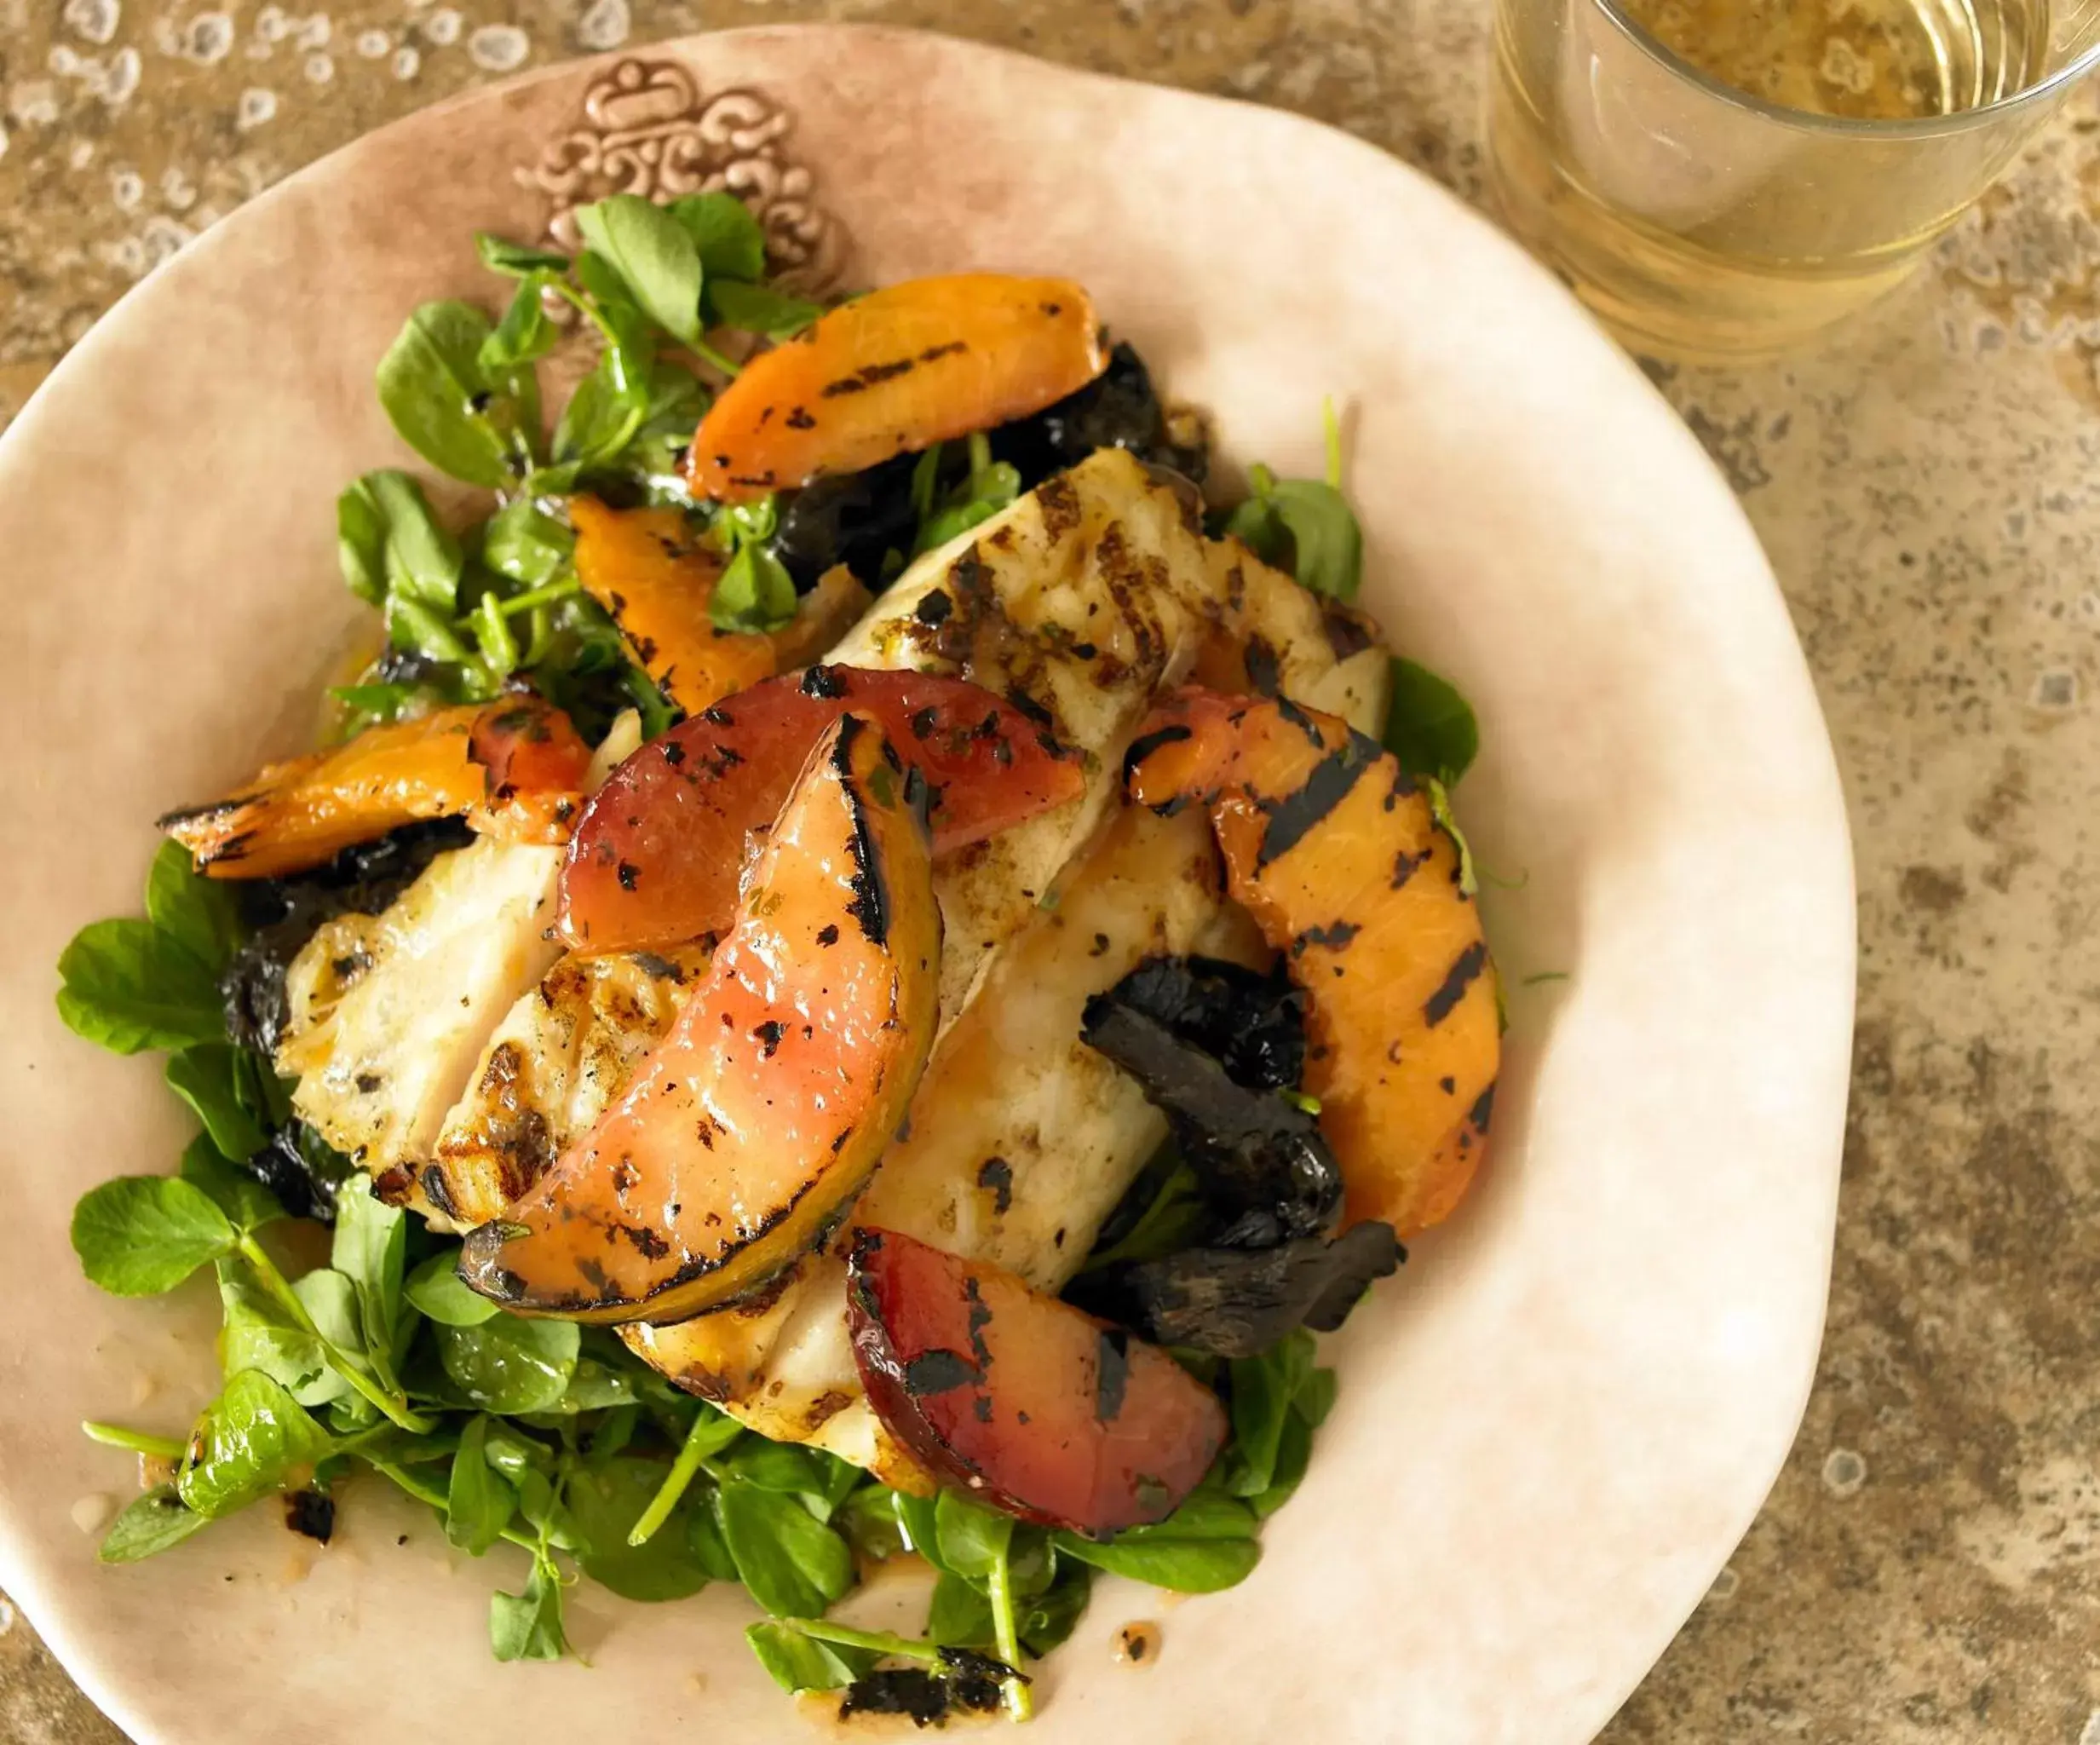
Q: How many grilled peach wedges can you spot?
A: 7